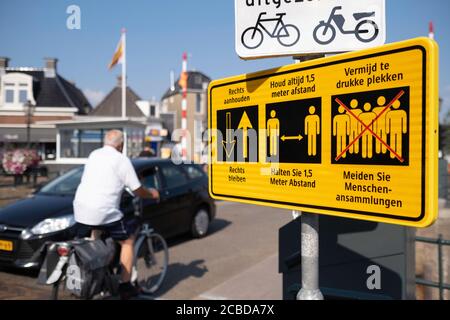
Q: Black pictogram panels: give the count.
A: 3